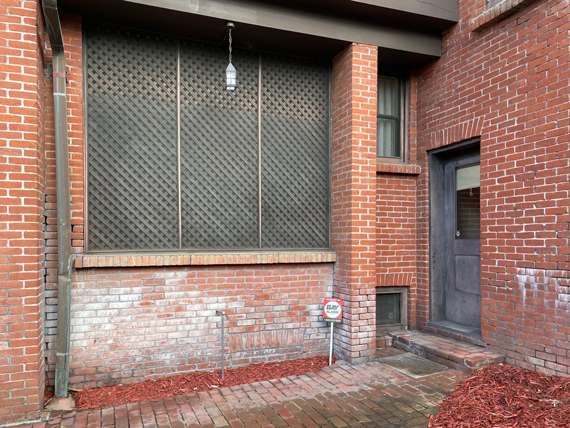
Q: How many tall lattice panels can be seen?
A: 3